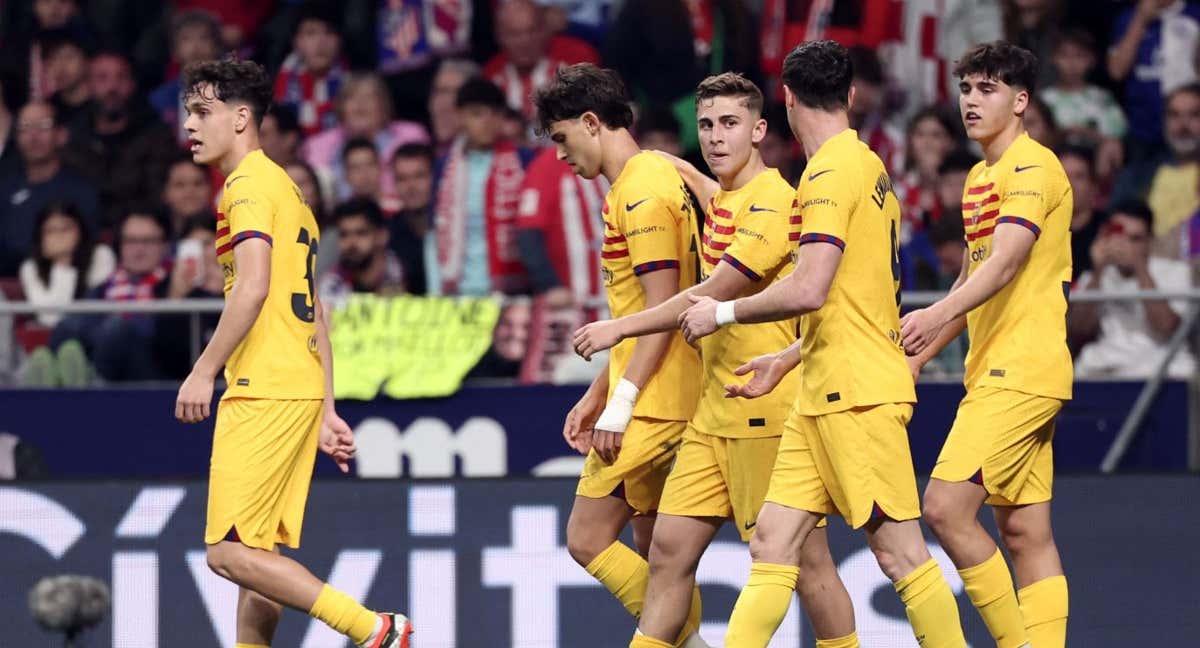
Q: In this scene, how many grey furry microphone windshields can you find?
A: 1